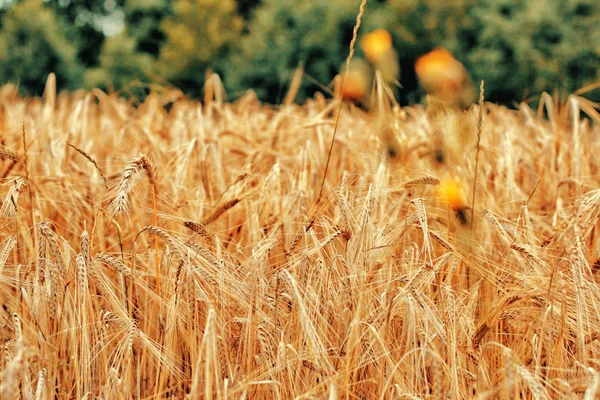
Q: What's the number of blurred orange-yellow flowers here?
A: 4